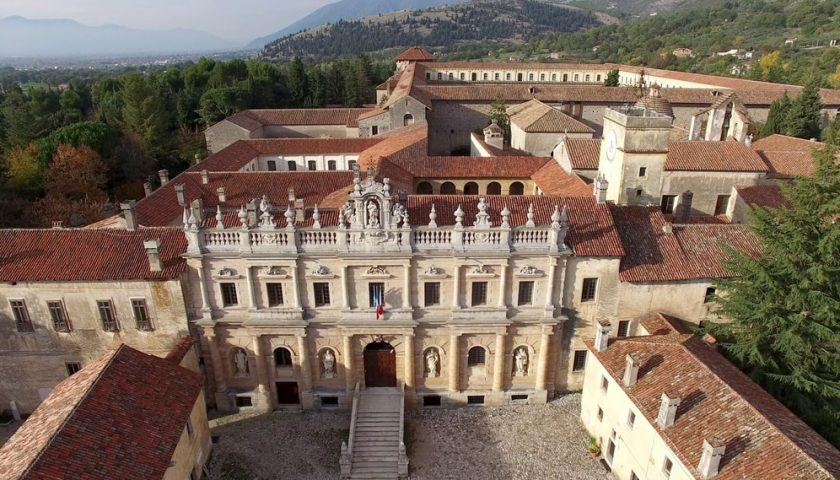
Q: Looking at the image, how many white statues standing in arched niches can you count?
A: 5